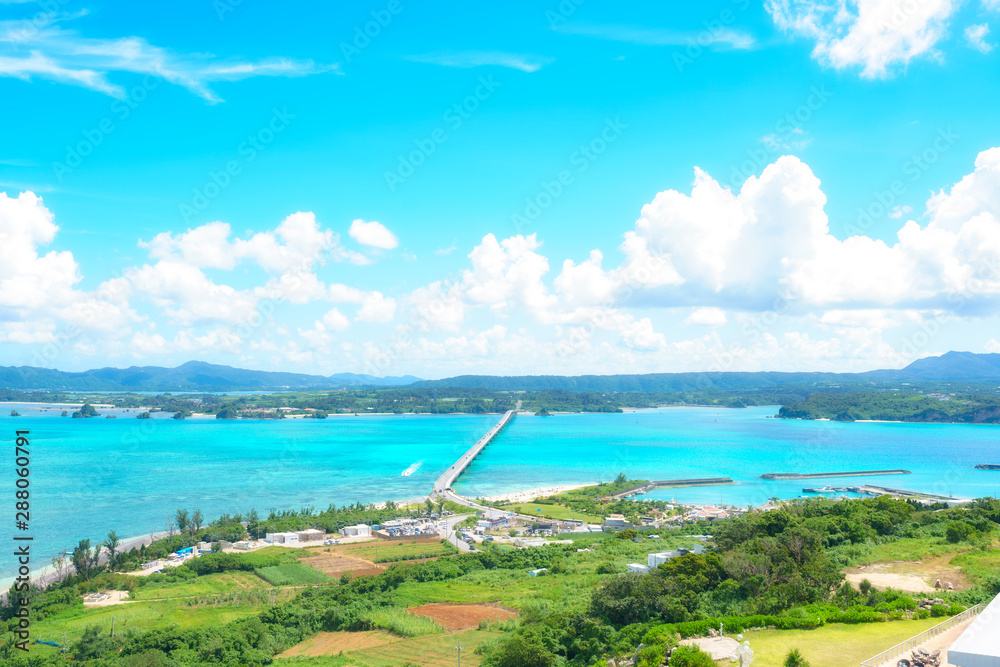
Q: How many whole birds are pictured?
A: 0